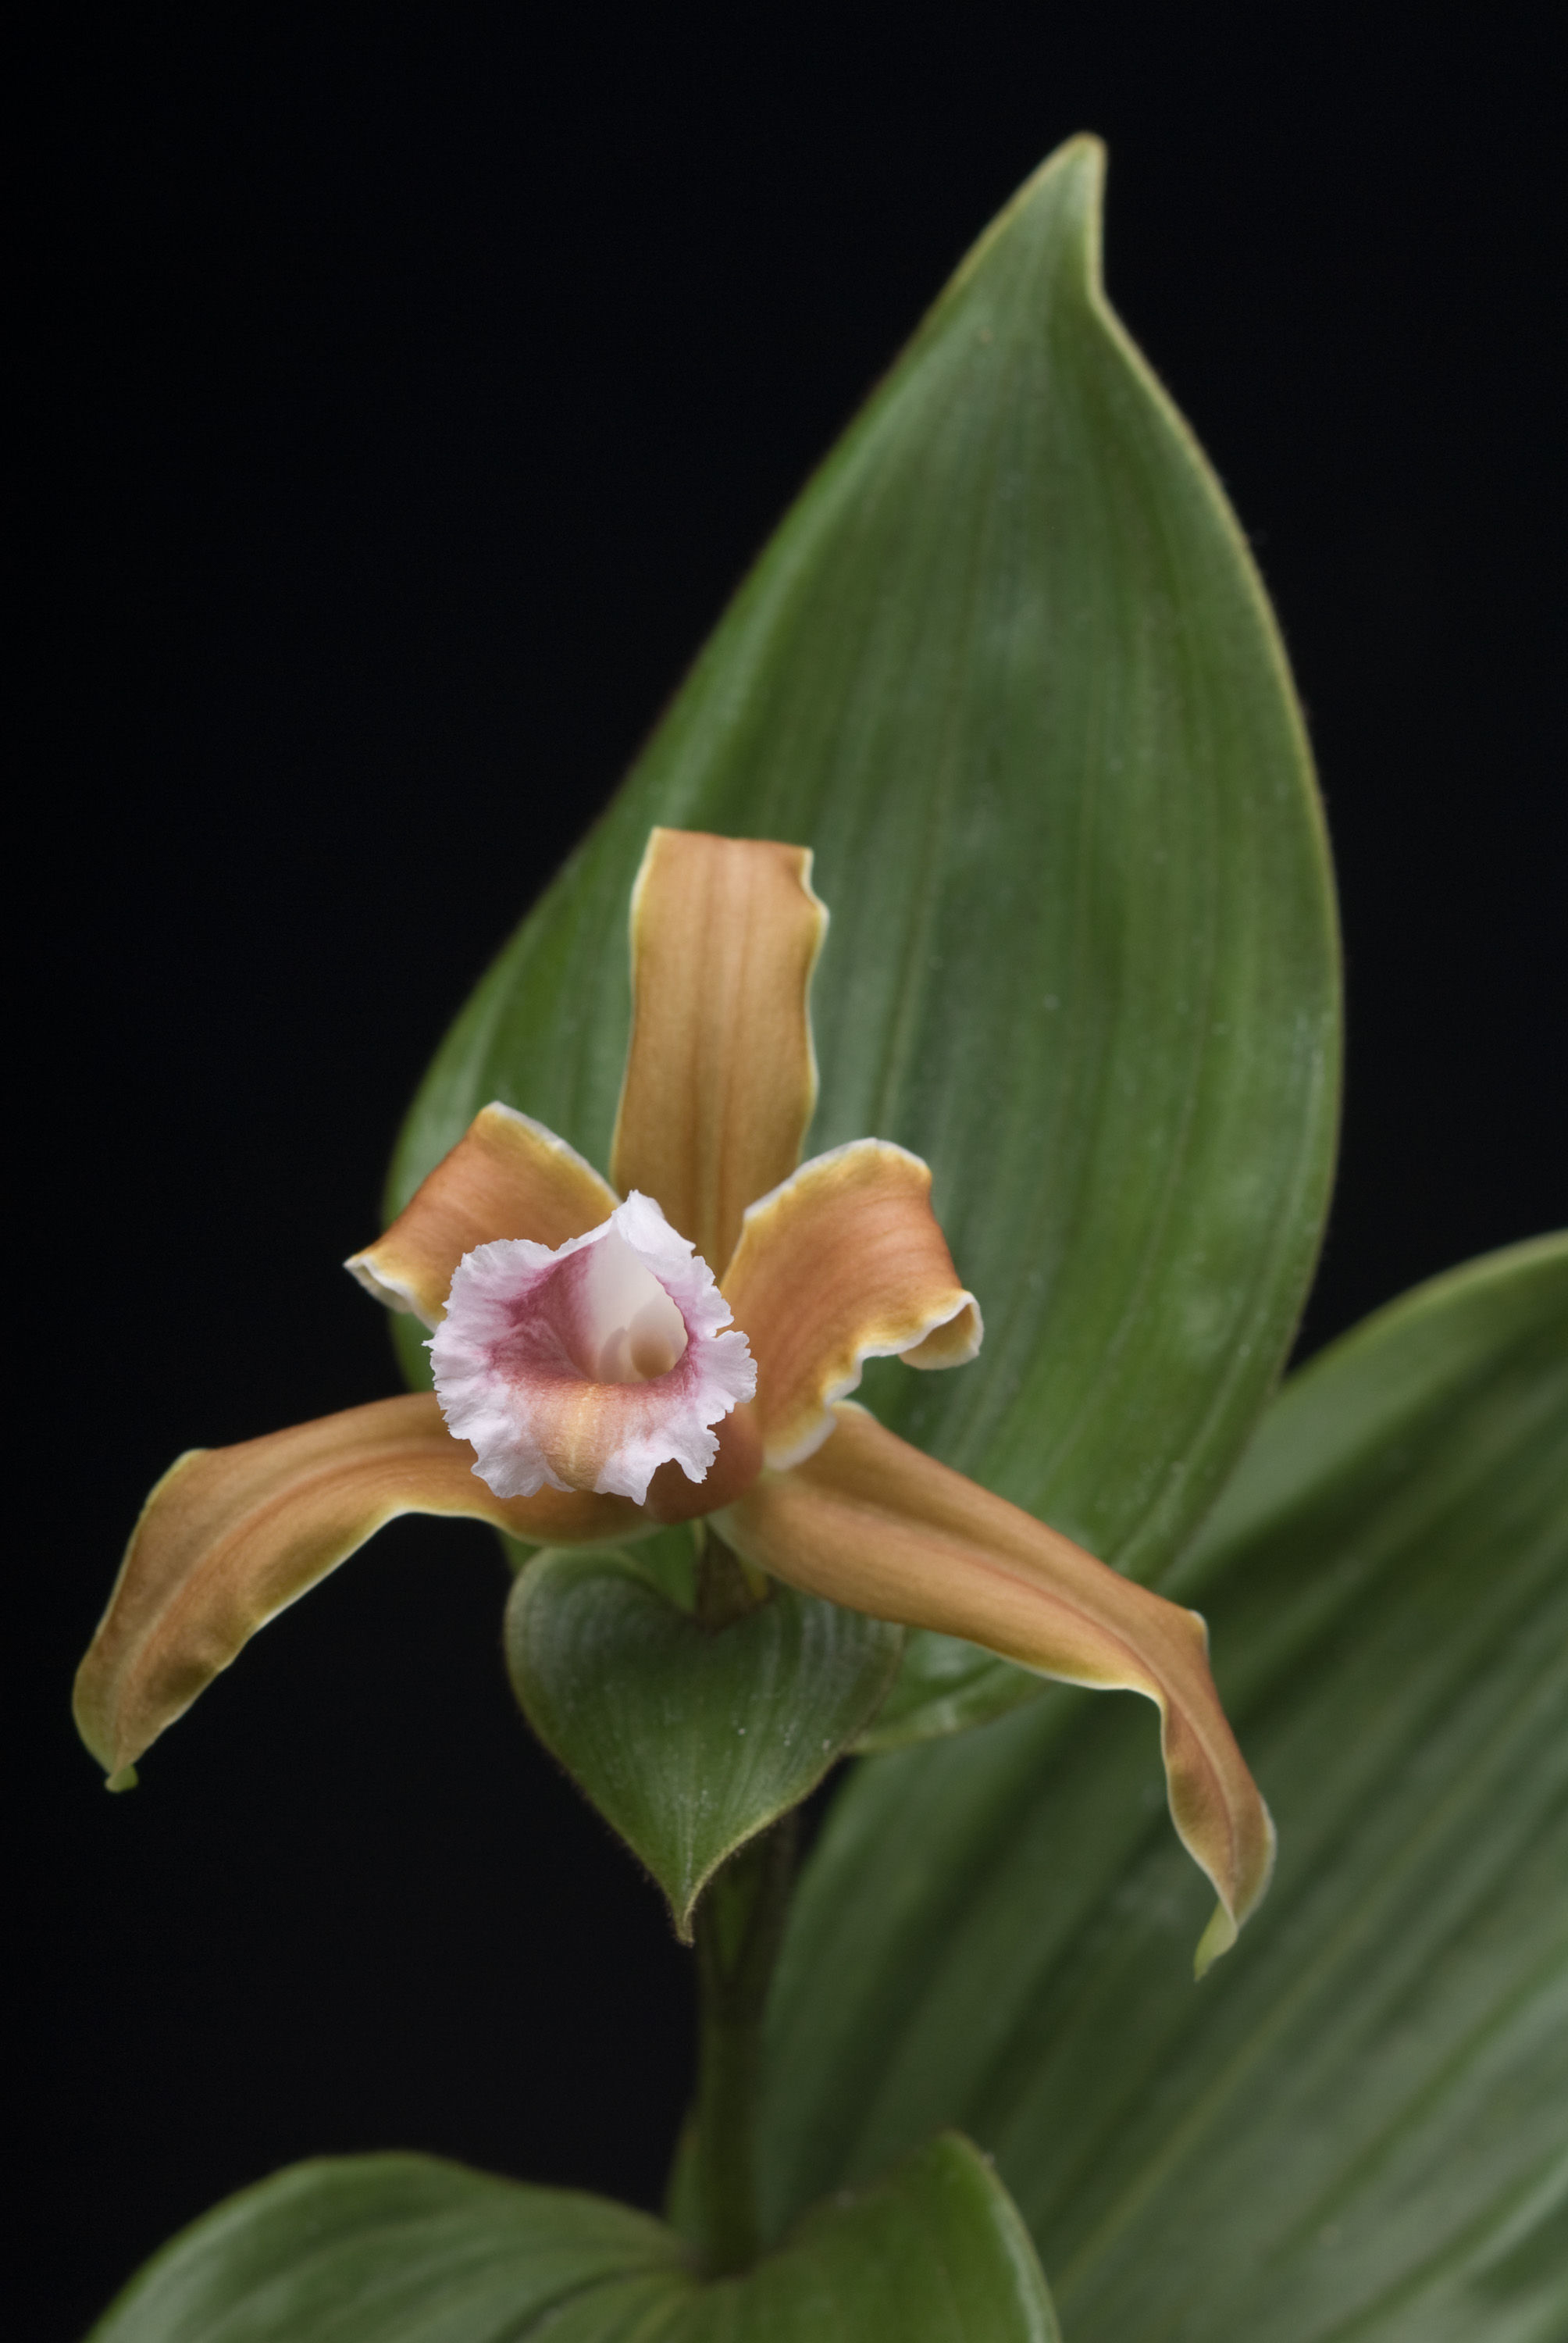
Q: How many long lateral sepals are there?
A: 2